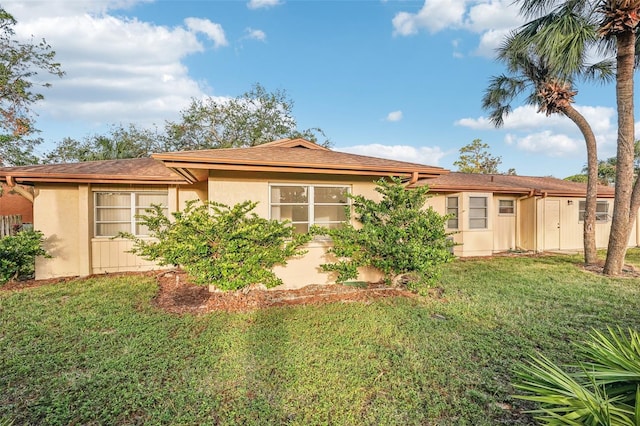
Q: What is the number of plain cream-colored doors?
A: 1